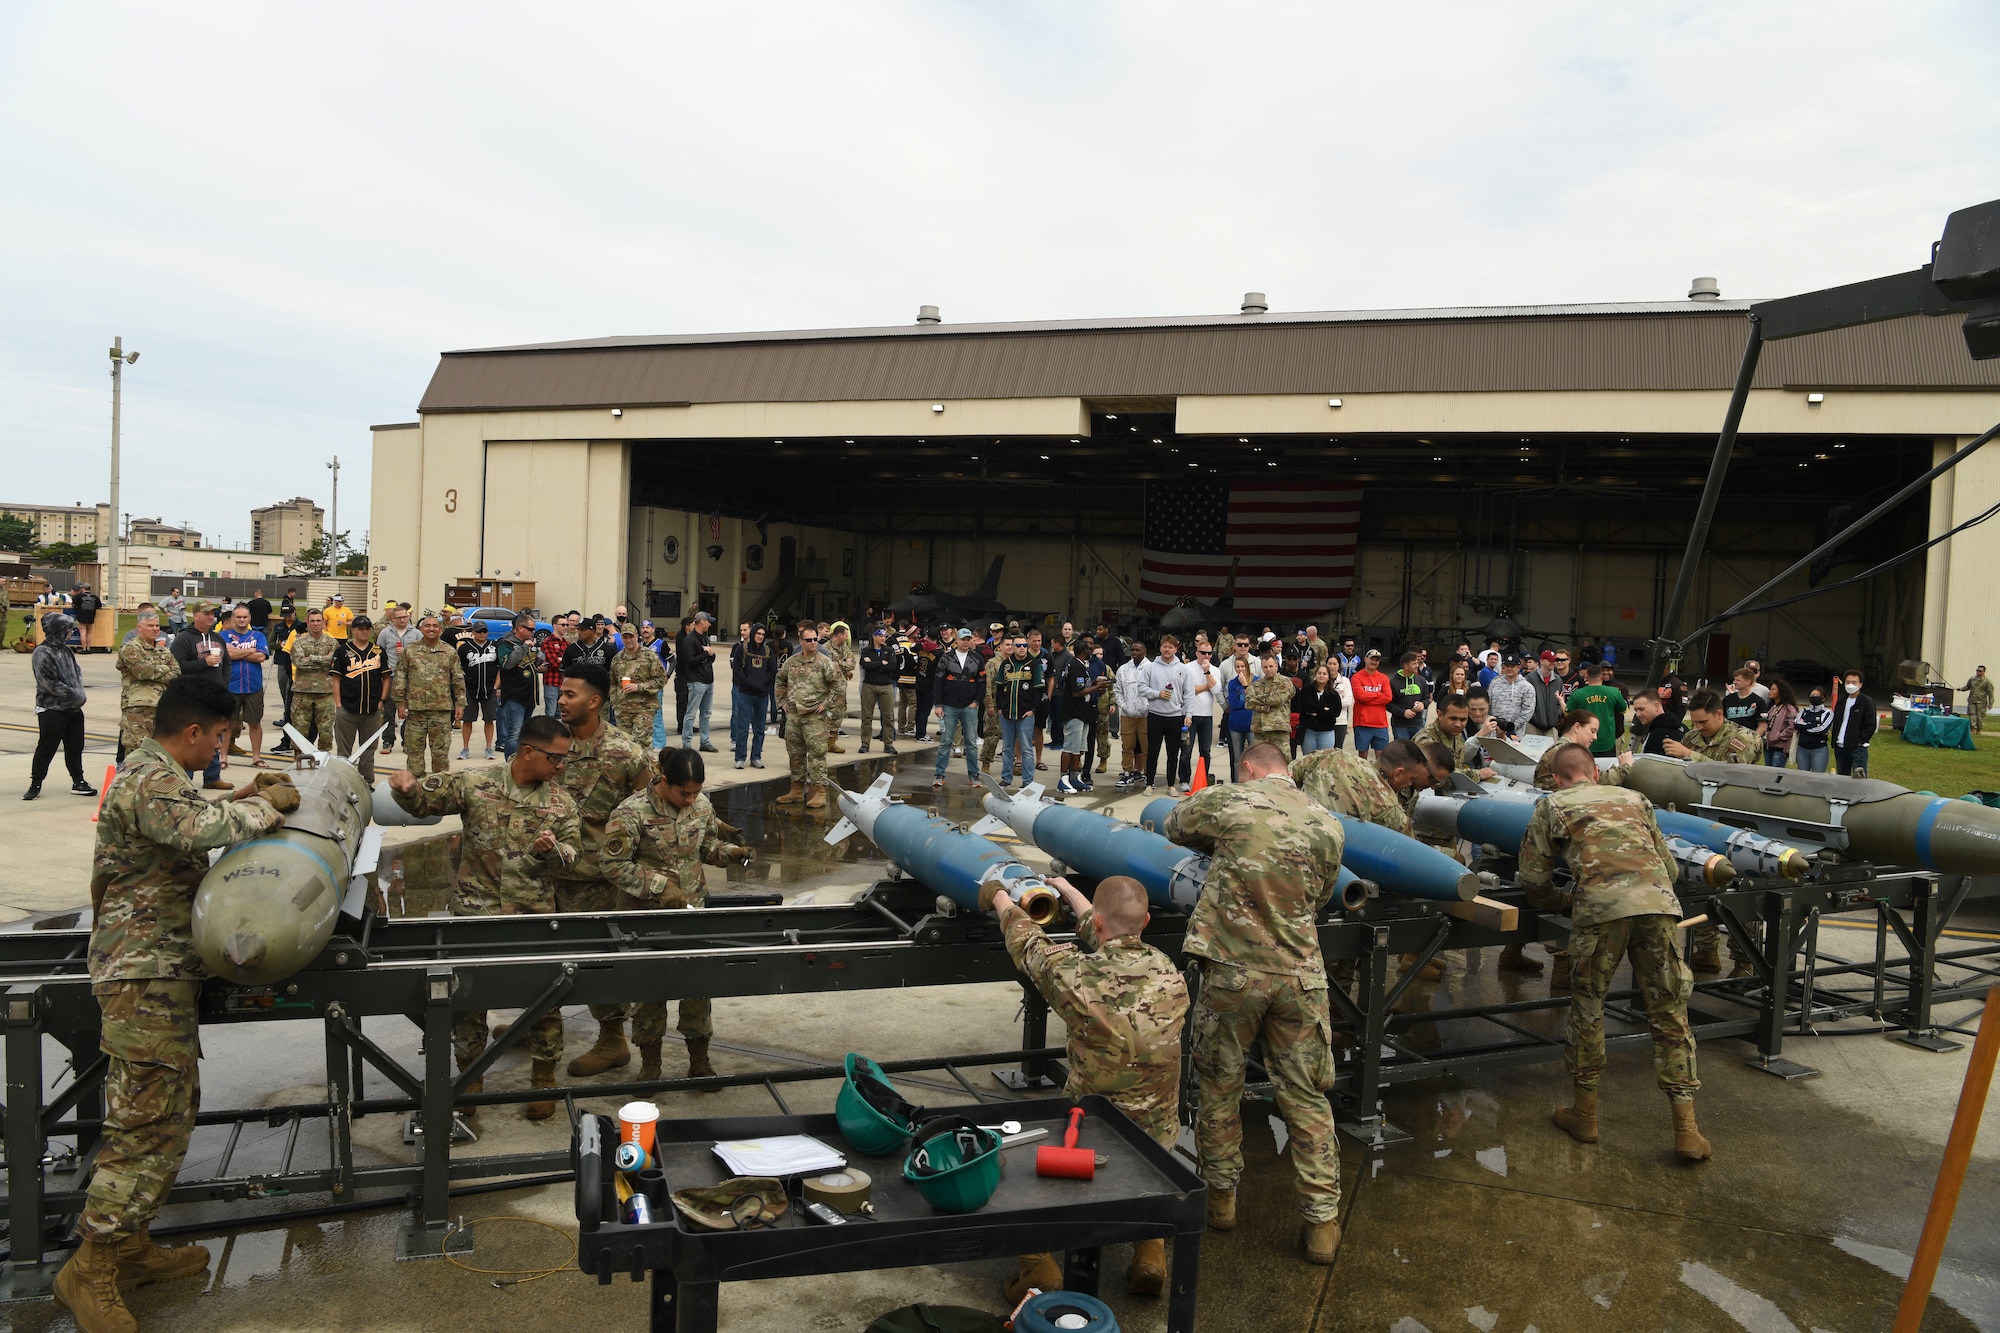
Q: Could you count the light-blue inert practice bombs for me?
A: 6